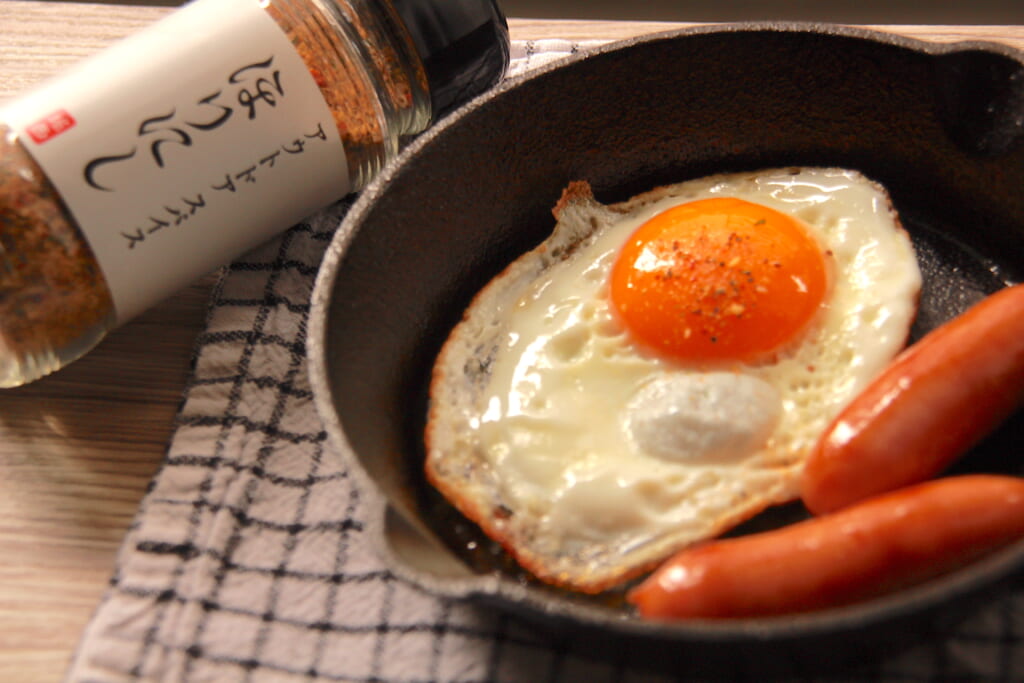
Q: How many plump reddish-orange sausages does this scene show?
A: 2